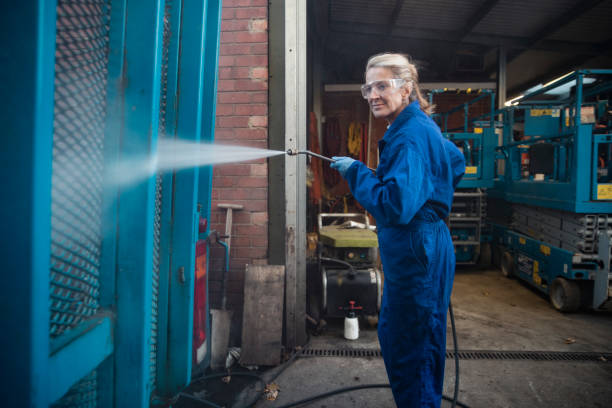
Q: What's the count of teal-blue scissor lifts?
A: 2